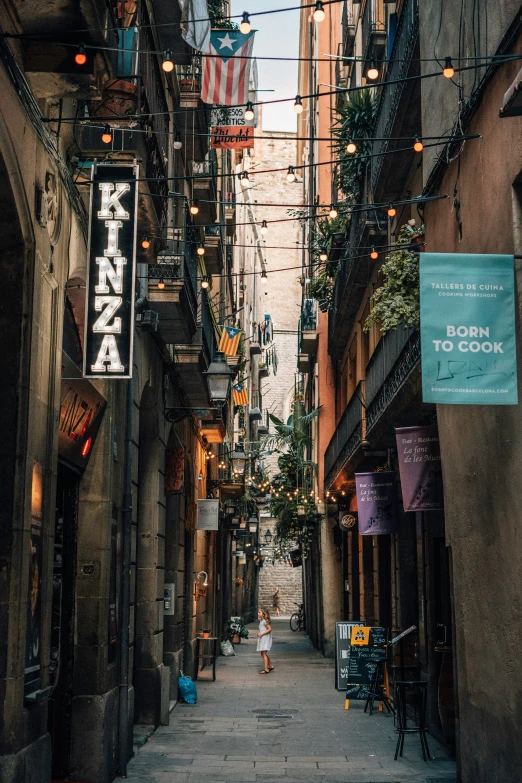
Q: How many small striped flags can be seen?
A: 2